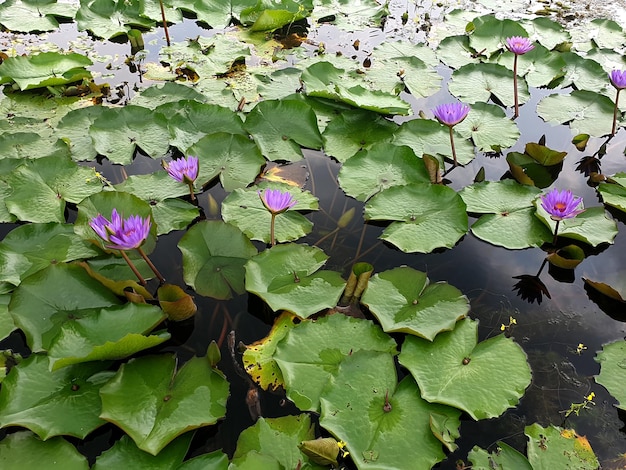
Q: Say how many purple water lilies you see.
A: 8